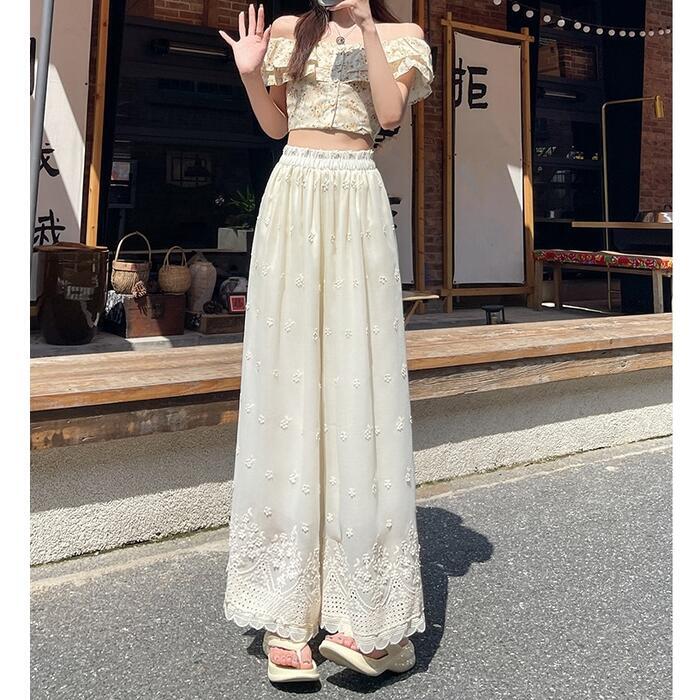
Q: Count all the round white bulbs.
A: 15